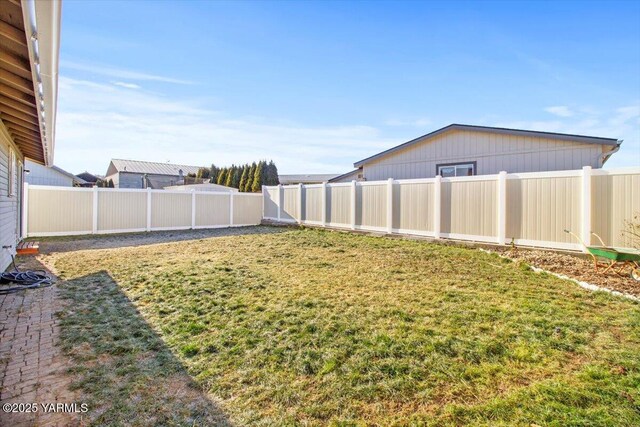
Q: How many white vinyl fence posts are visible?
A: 14